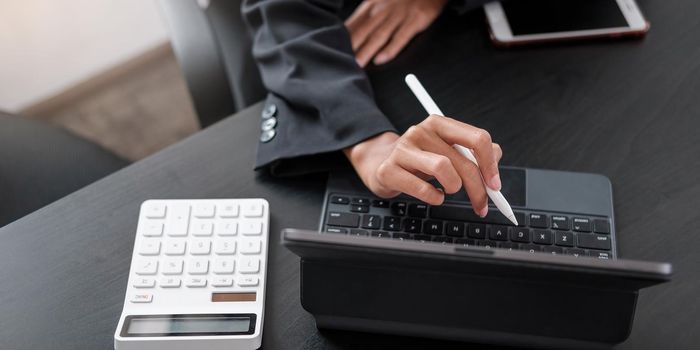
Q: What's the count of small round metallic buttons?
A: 3